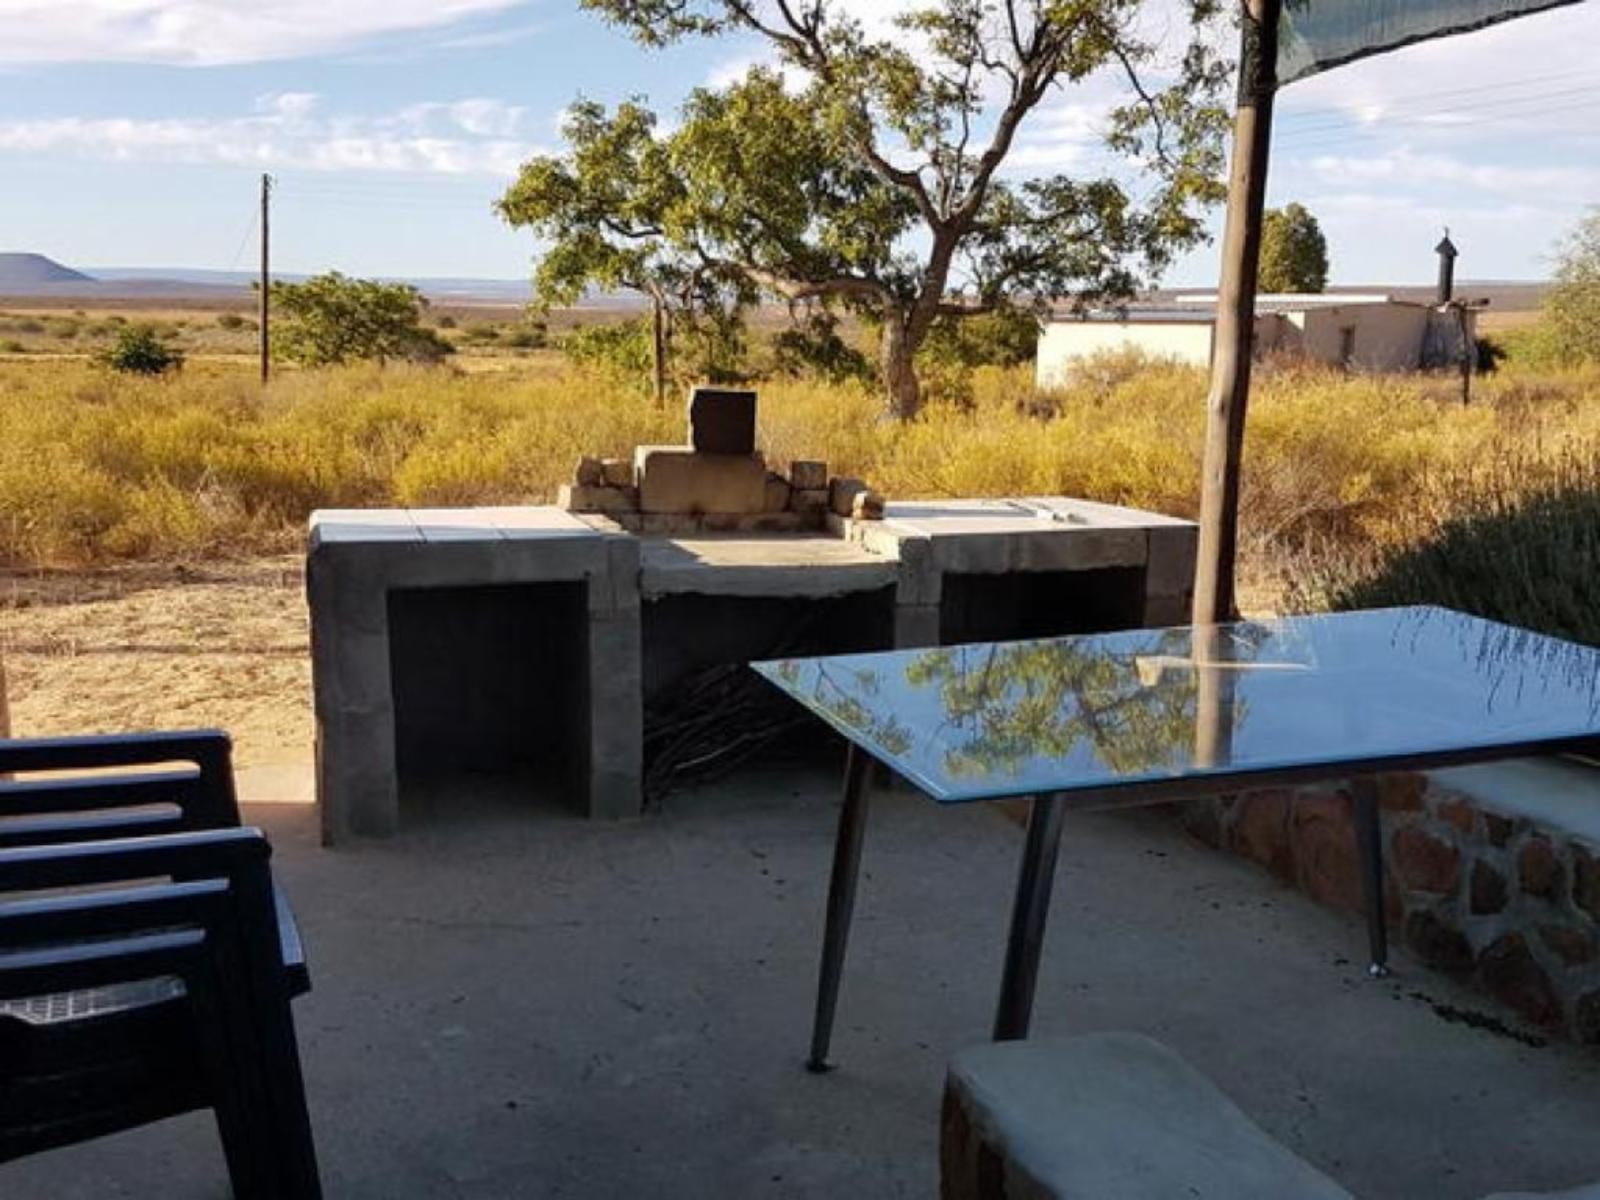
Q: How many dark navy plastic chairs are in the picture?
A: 2